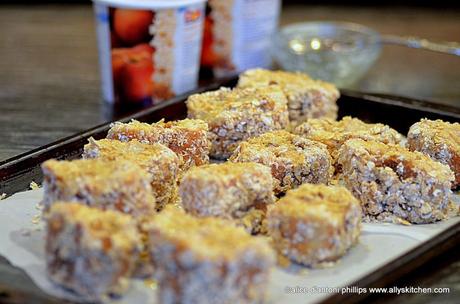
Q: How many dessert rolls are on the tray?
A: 13